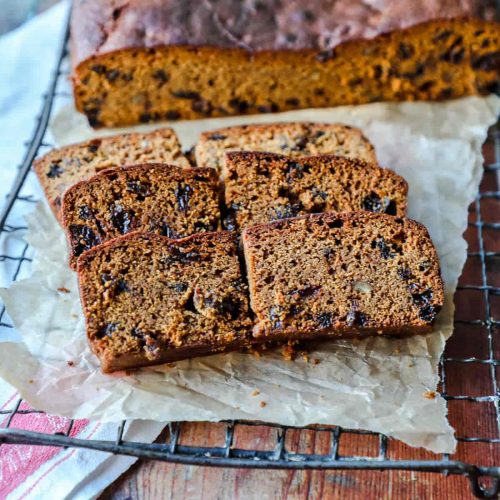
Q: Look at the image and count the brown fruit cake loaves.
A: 1